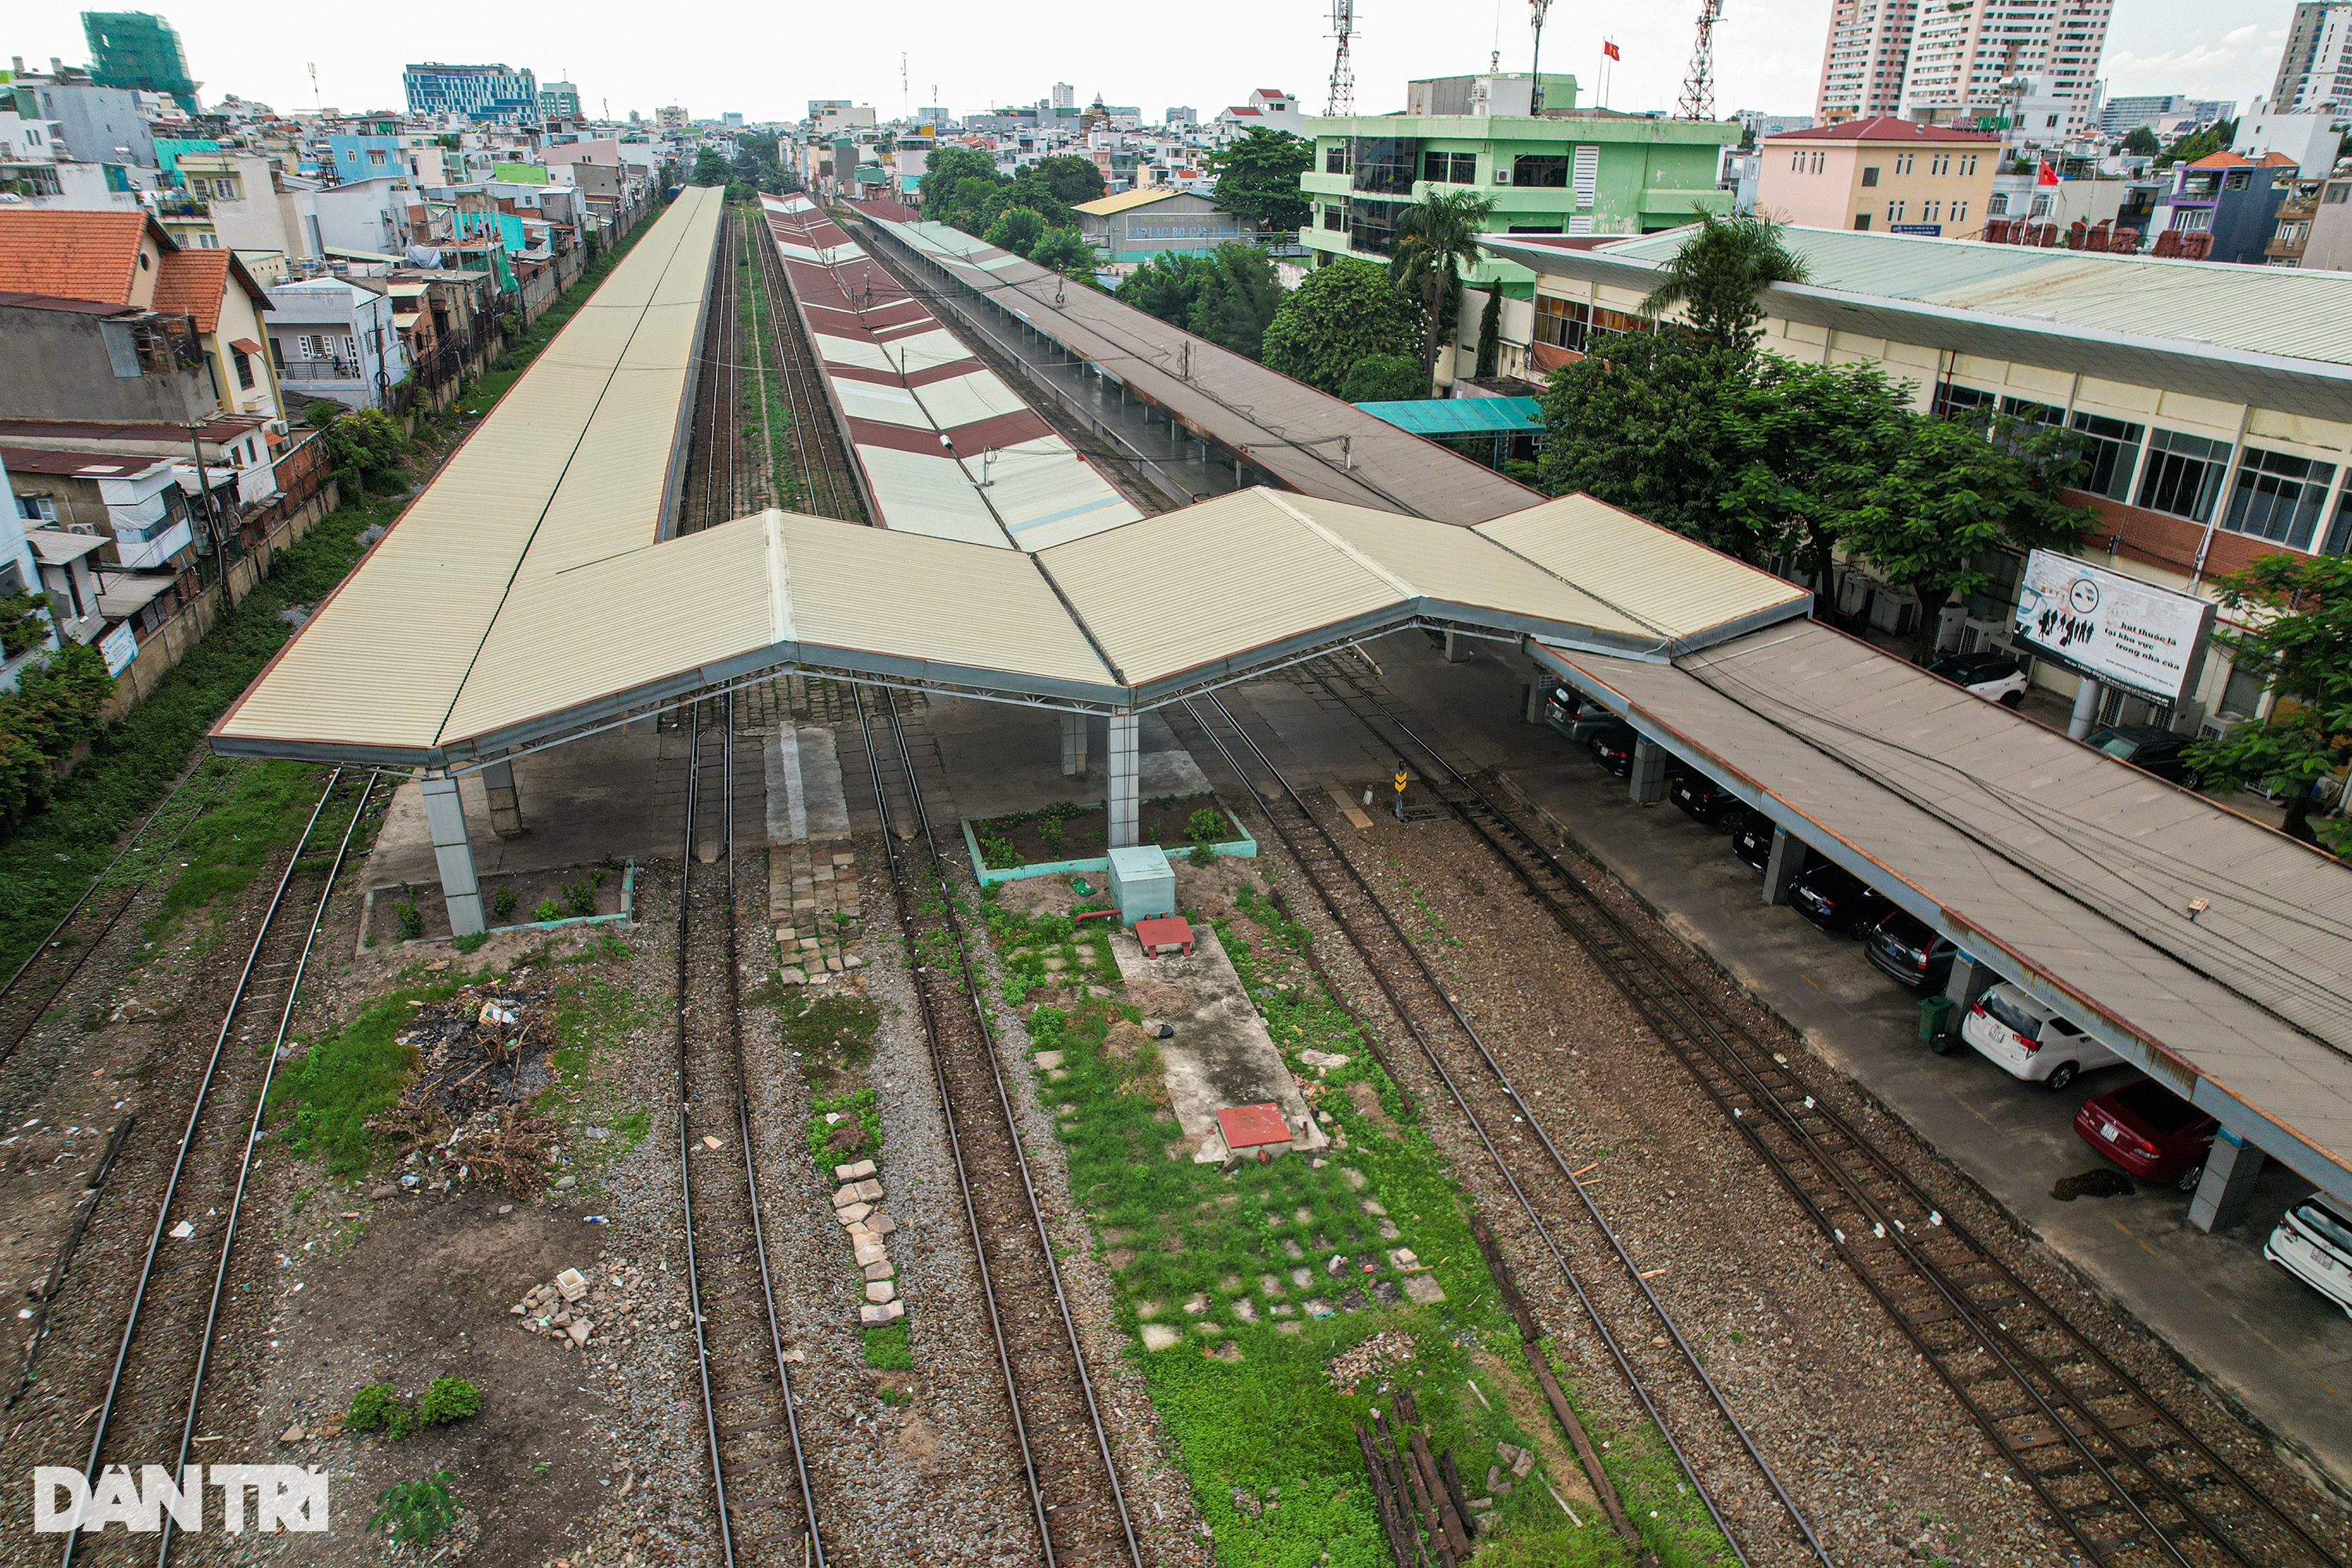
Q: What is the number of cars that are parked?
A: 11